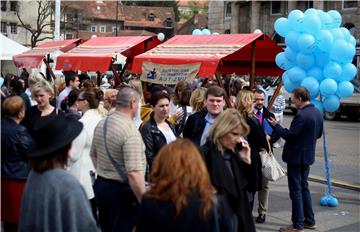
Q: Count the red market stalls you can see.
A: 3